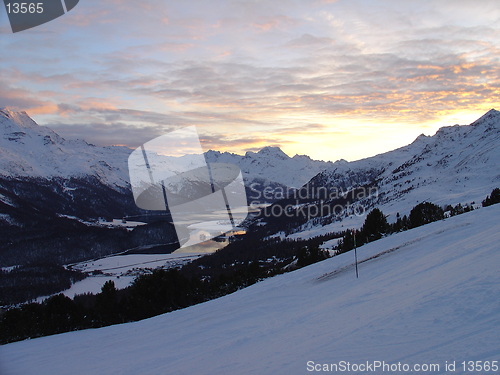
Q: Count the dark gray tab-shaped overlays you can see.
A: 1